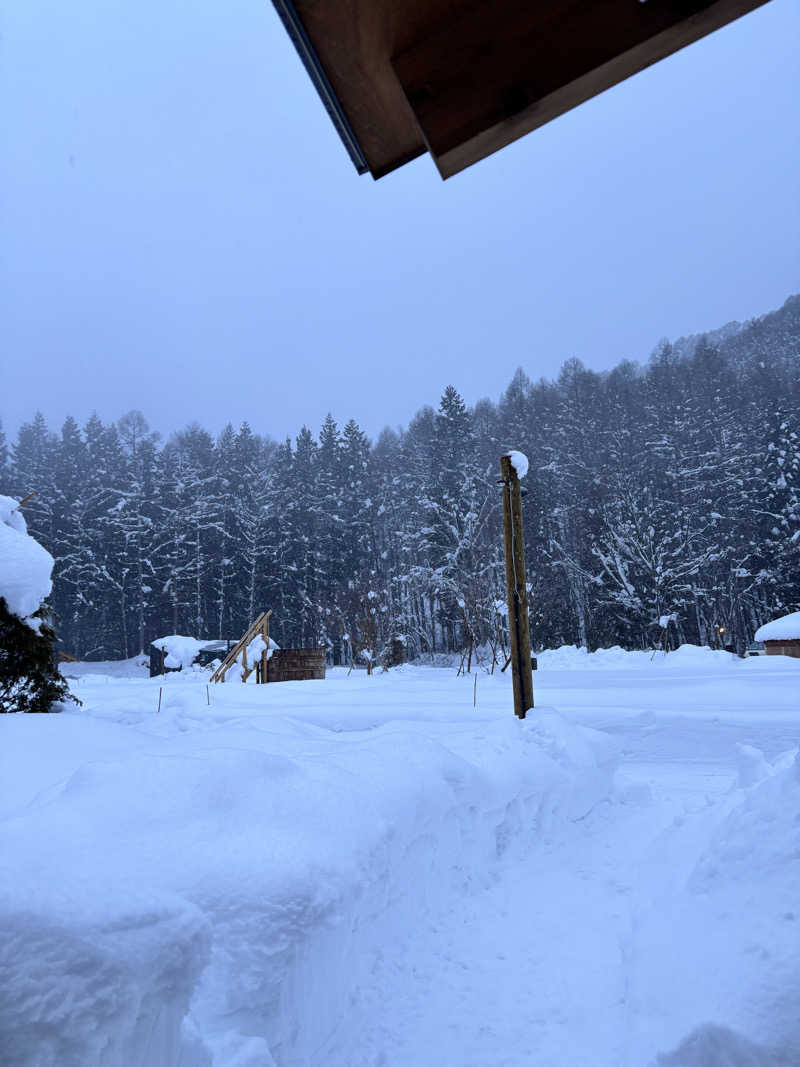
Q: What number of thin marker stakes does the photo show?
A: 3